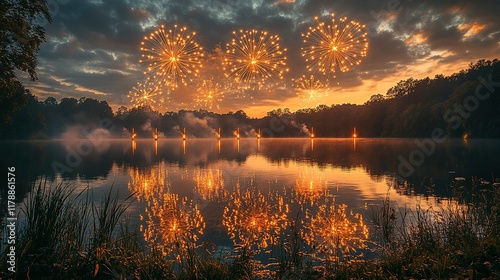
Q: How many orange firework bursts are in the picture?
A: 6